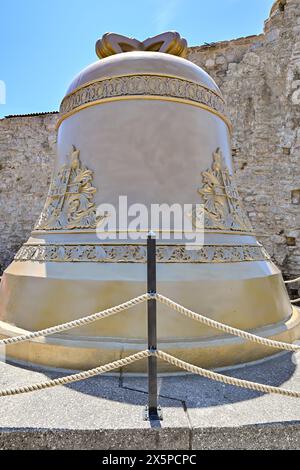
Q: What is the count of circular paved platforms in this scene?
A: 1